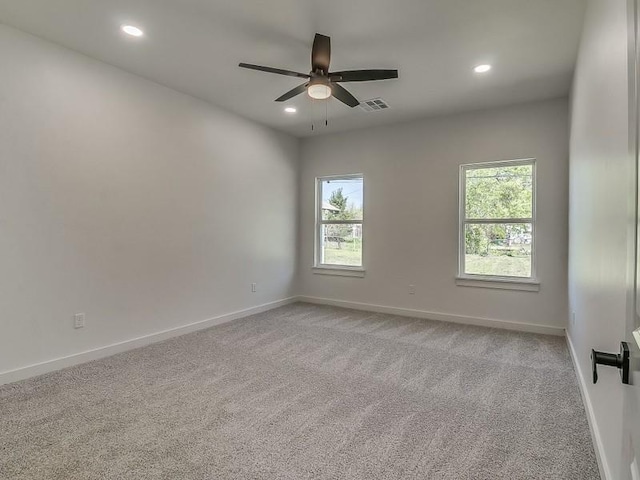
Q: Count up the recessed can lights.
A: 3